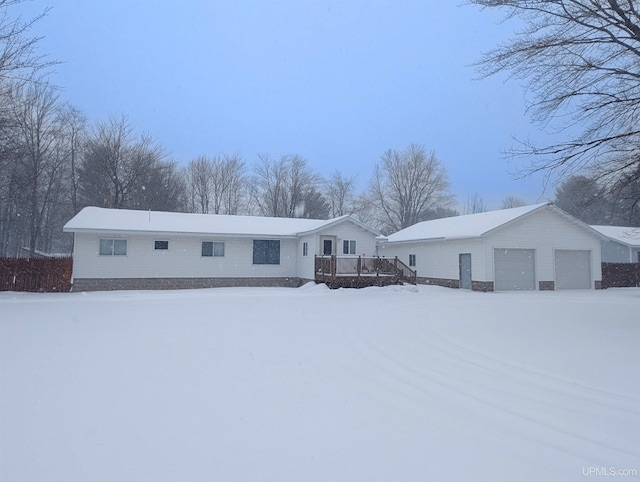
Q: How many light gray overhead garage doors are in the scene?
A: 2